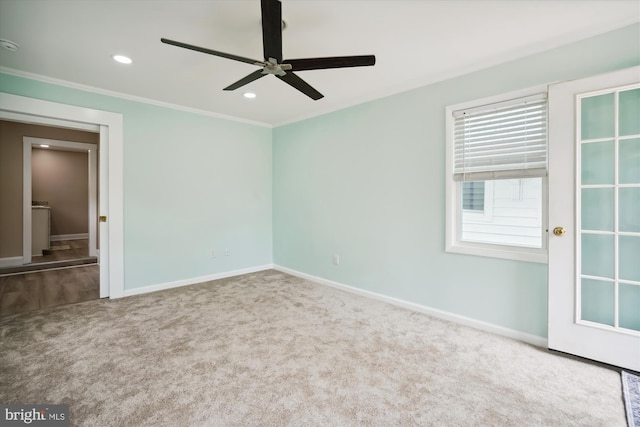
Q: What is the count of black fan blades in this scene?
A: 5